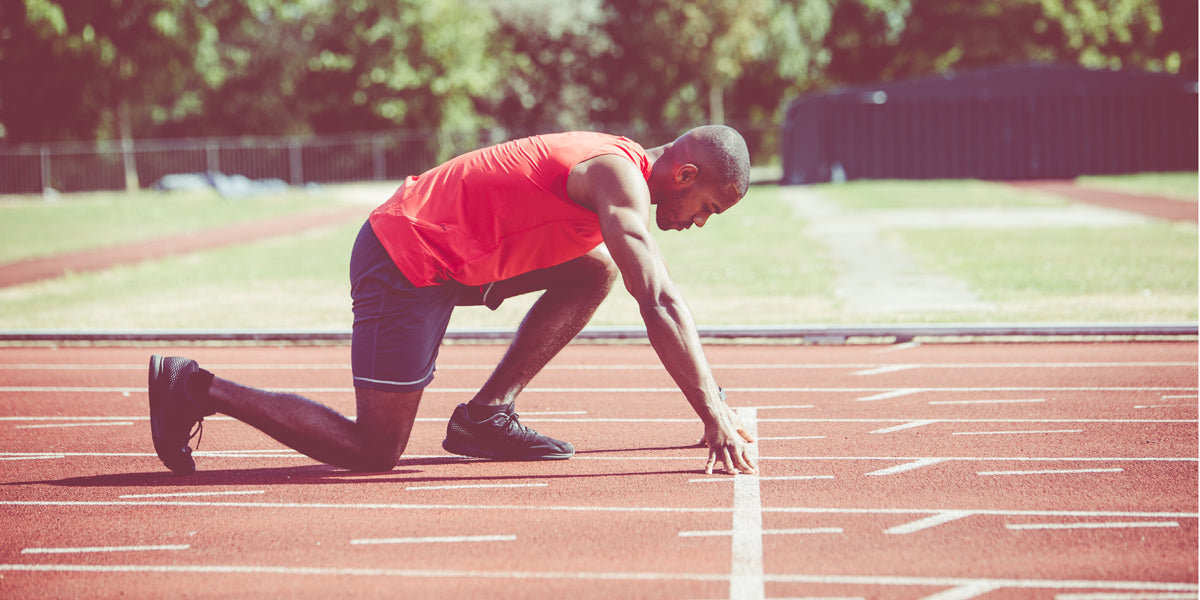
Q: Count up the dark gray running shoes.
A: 2